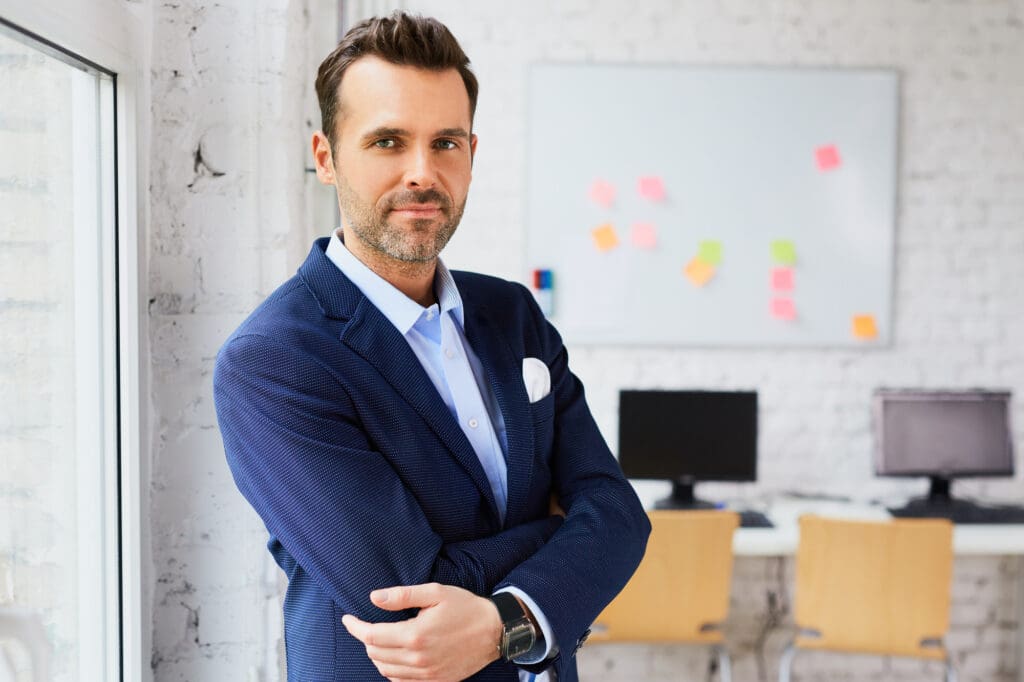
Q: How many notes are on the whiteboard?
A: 11